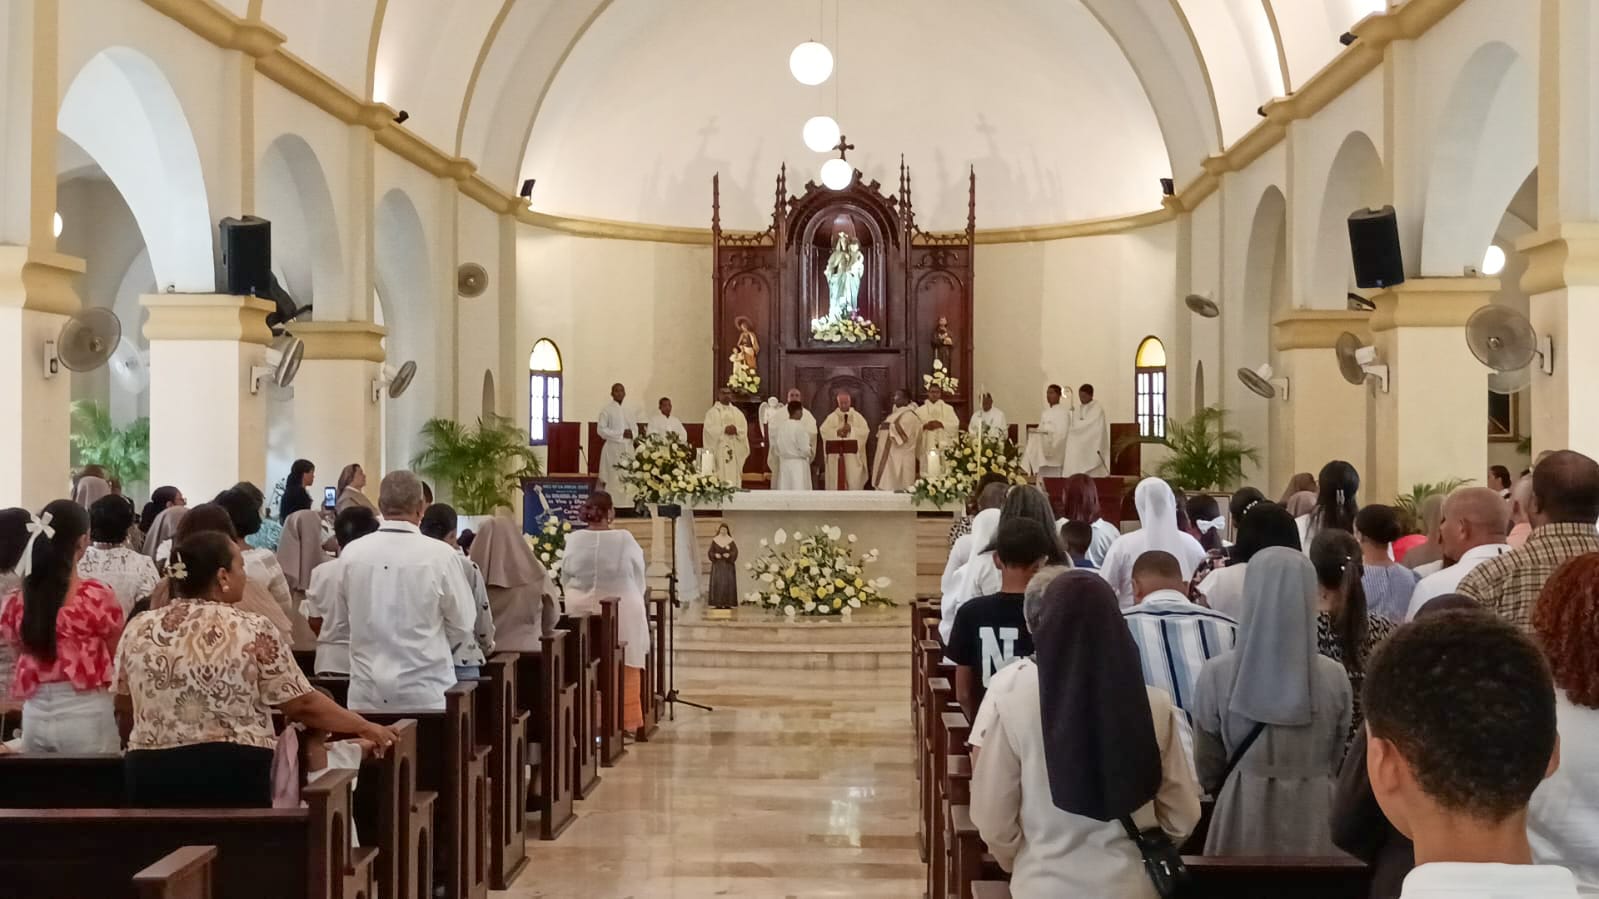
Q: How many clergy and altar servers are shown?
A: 11